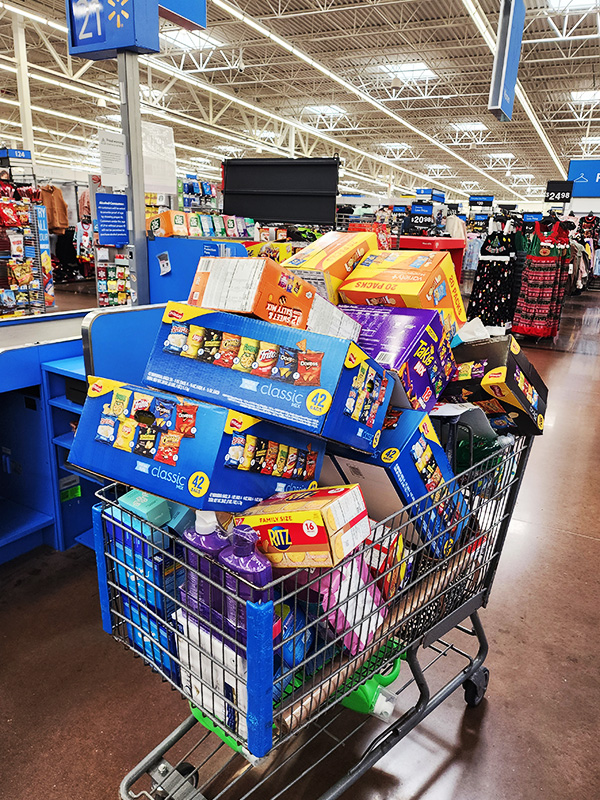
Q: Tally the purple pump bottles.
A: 2